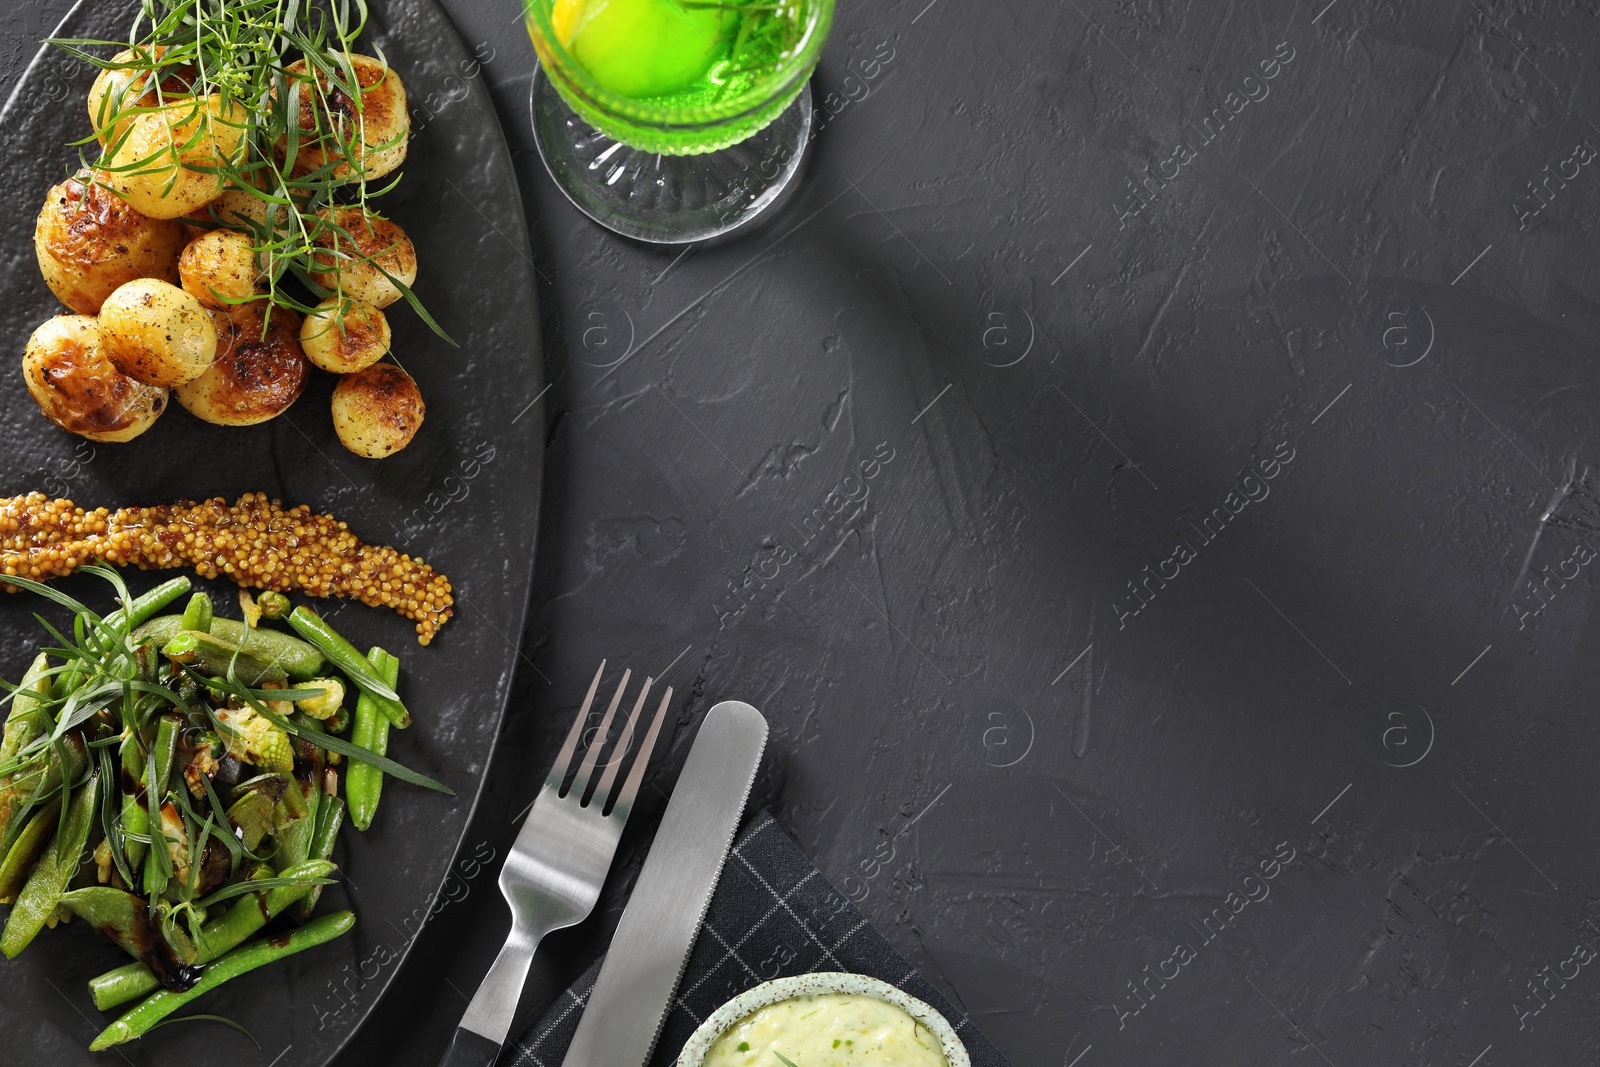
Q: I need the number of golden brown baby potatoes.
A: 12